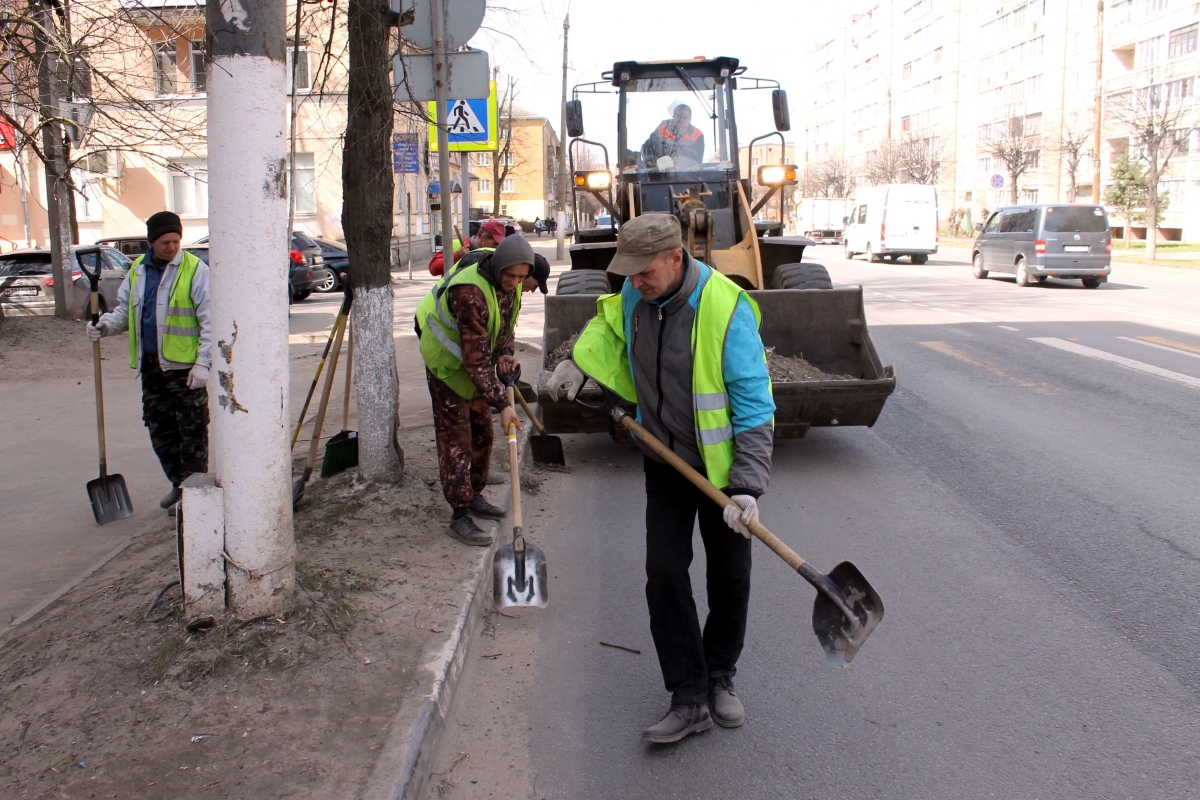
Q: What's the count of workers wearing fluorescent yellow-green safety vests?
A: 5